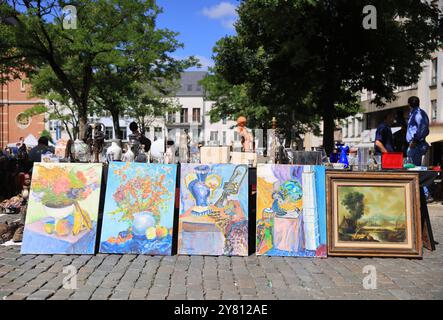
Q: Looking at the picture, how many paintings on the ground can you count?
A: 5